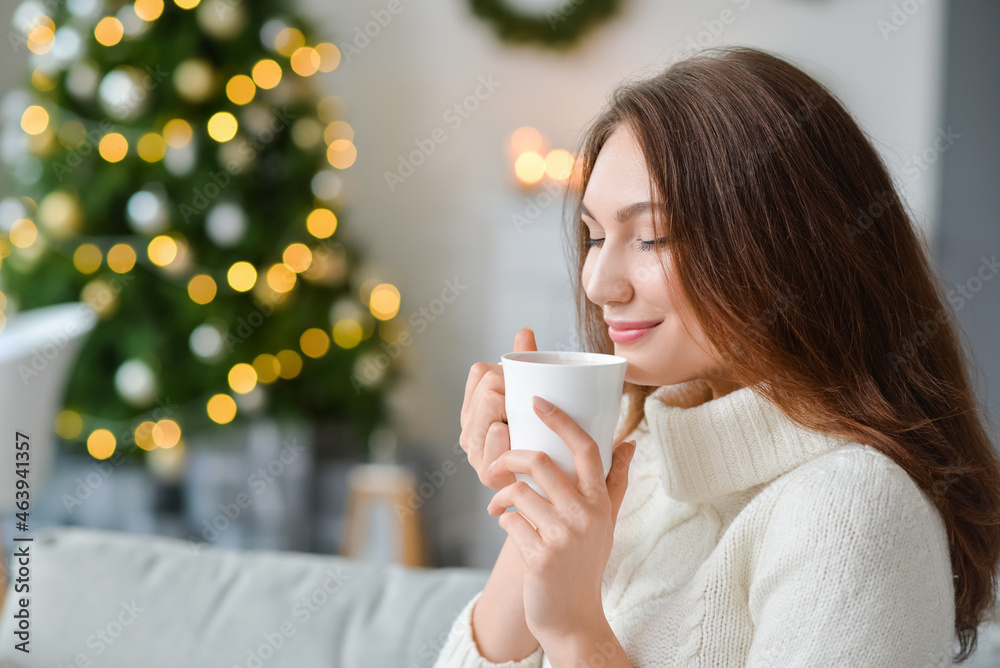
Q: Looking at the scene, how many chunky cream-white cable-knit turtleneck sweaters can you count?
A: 1